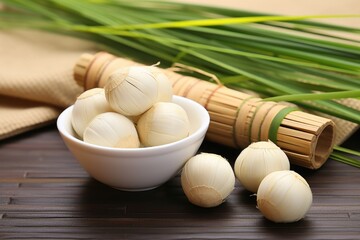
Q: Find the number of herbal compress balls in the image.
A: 8